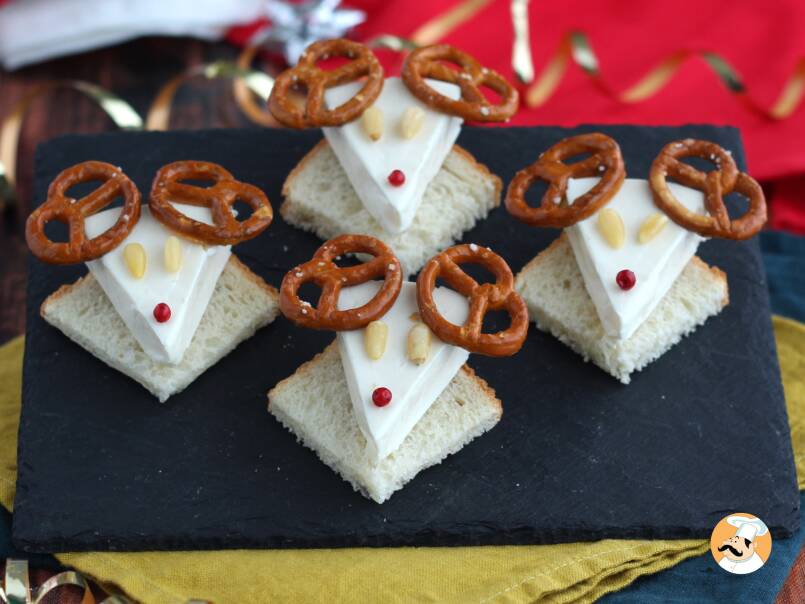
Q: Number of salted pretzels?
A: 8